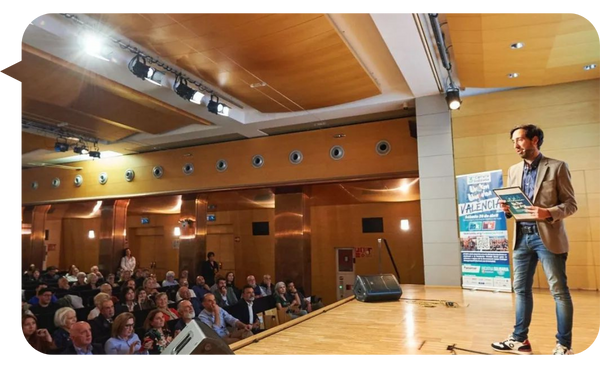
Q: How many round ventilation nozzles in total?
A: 12